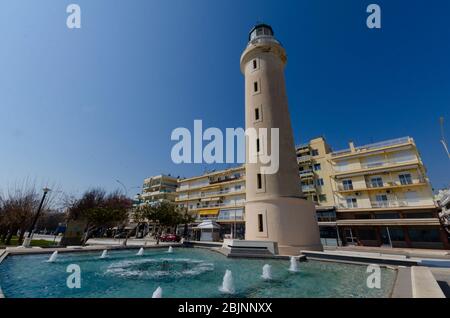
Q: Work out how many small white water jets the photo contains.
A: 8